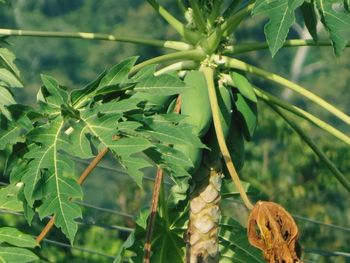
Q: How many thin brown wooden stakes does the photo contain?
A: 2